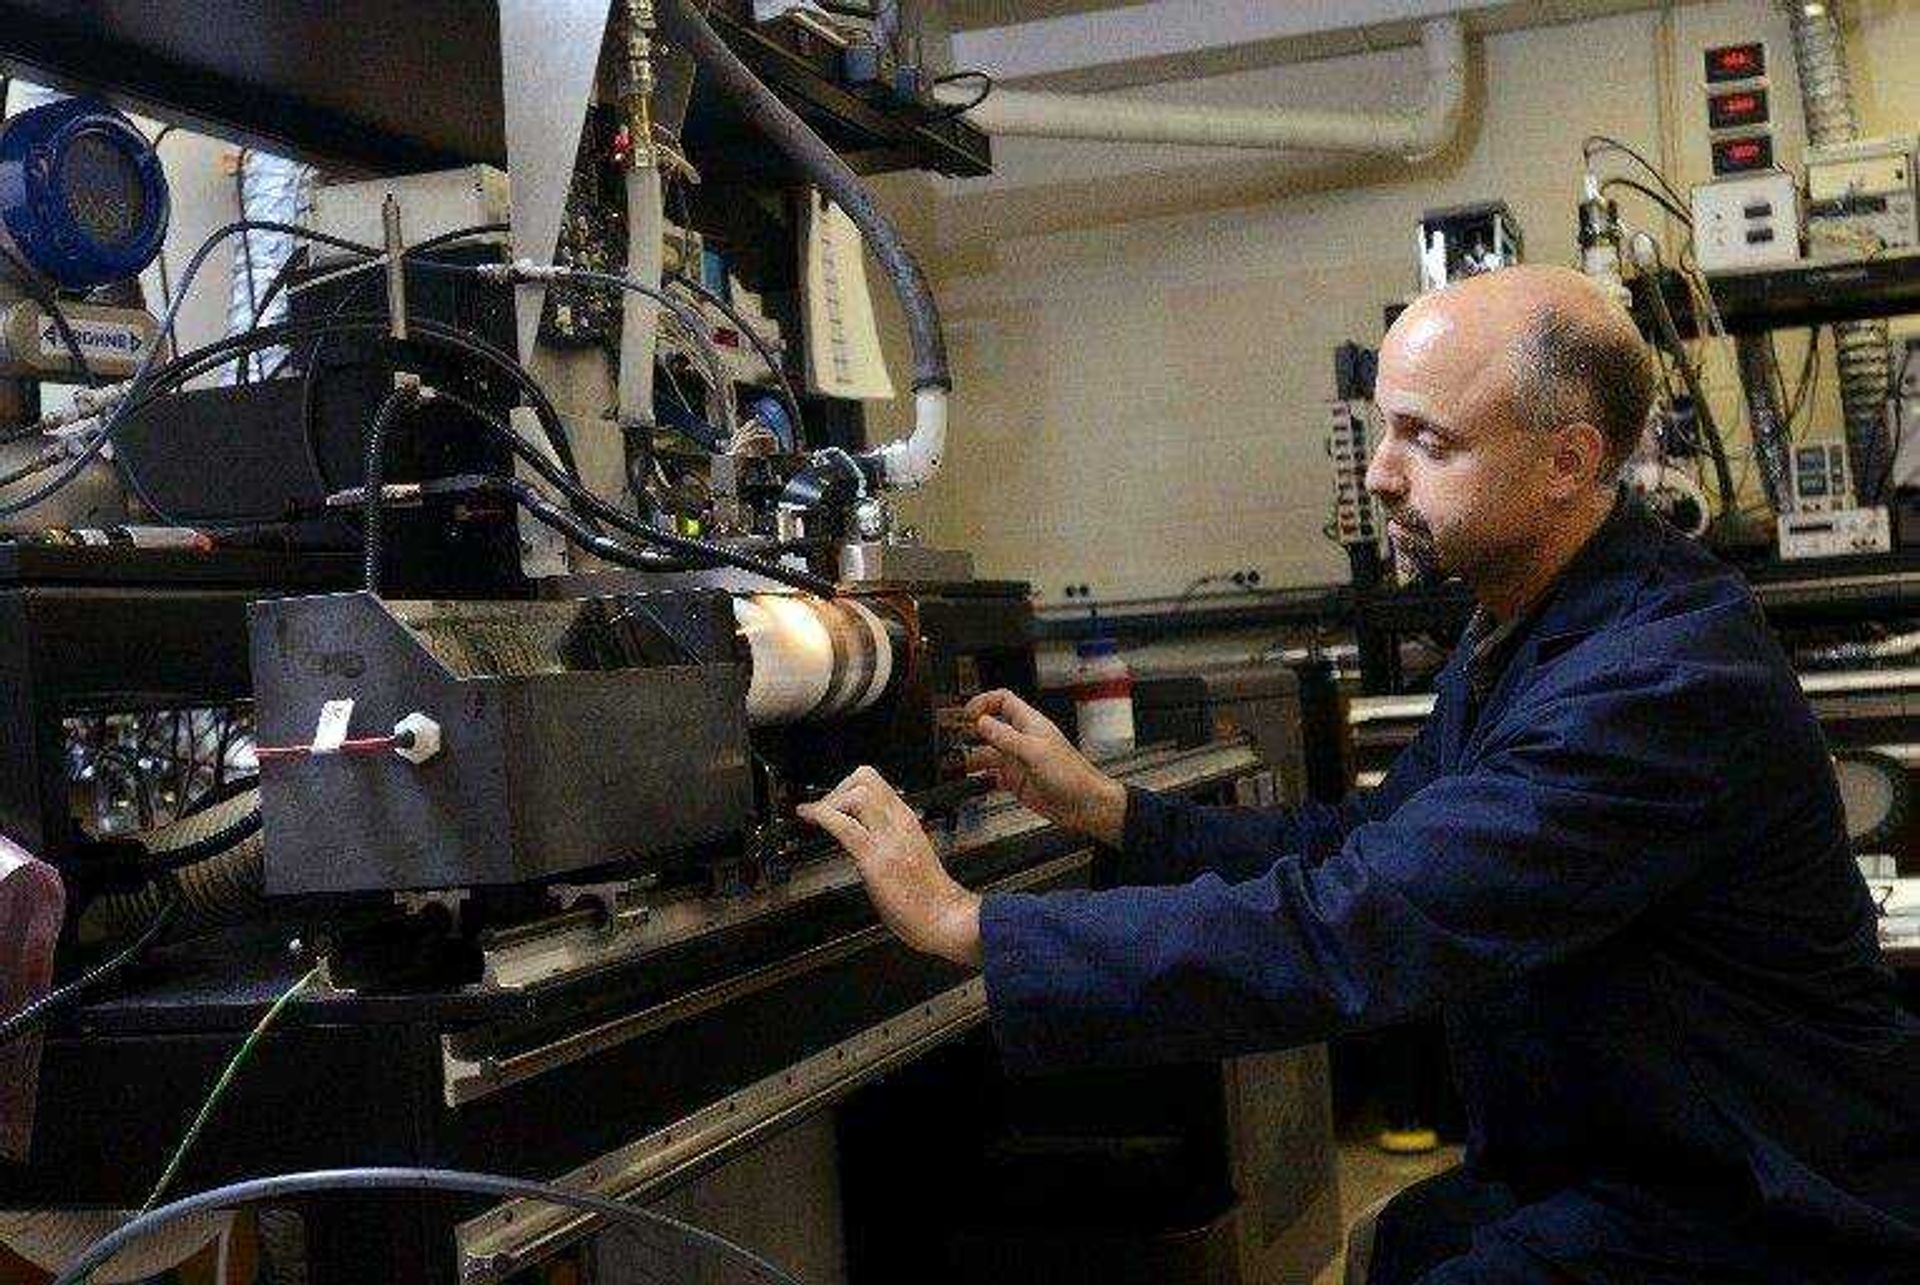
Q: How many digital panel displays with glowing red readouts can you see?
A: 3